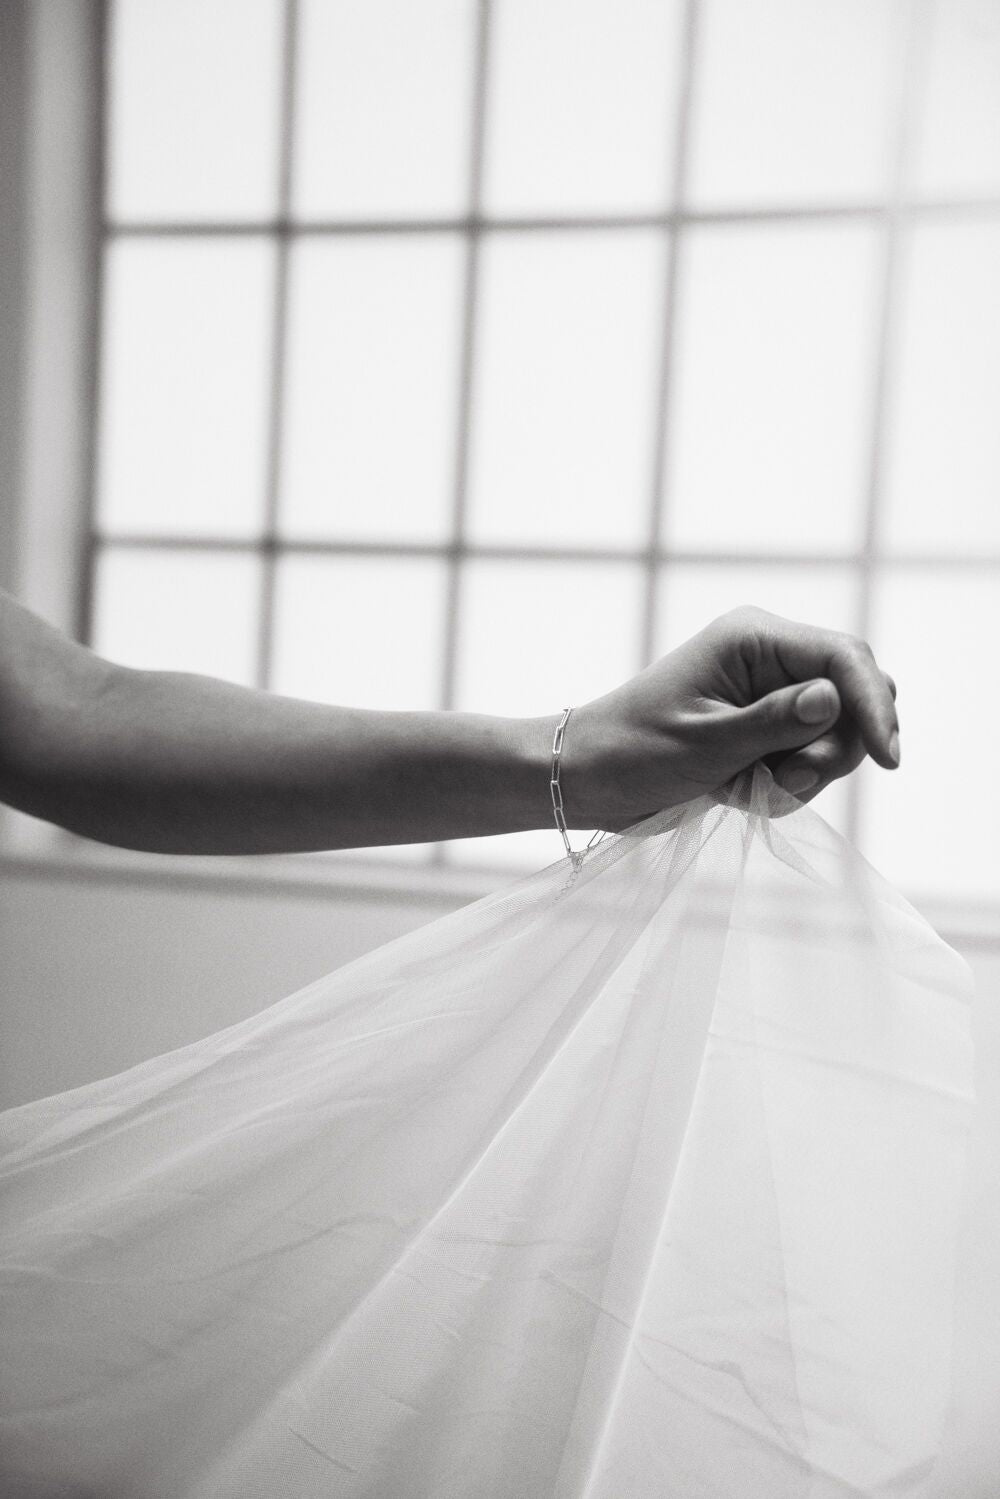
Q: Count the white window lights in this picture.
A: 15